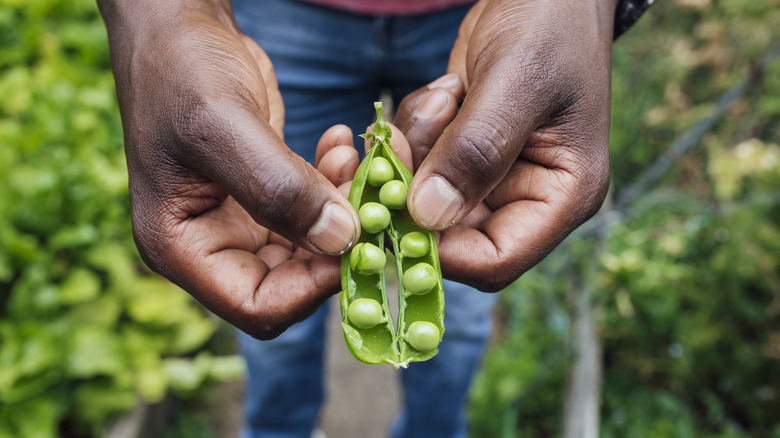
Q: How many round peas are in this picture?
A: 8